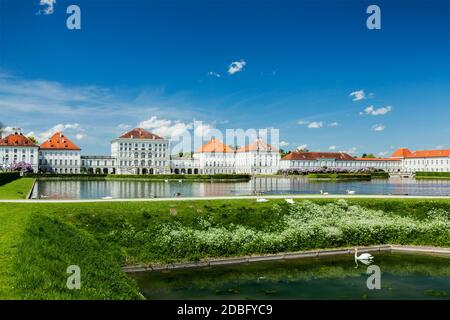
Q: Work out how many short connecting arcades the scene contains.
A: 2